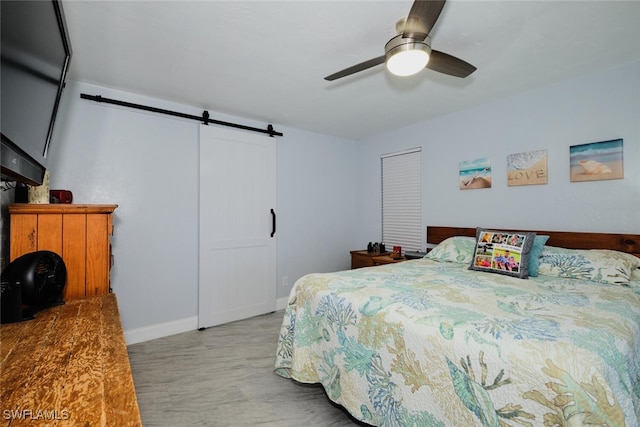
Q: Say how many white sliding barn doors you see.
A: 1